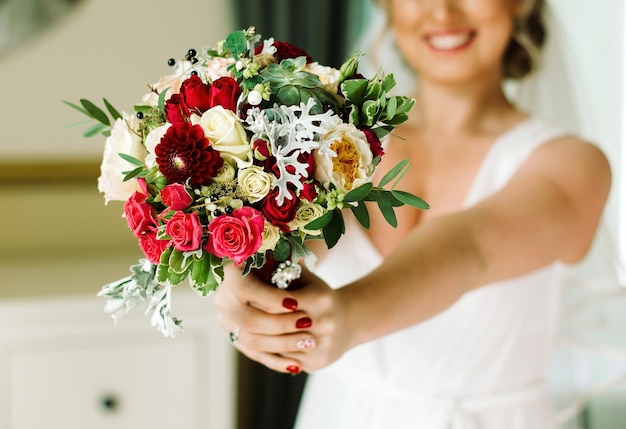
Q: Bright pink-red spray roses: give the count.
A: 5